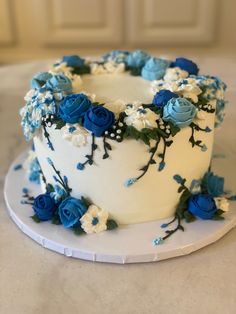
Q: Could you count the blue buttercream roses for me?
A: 14